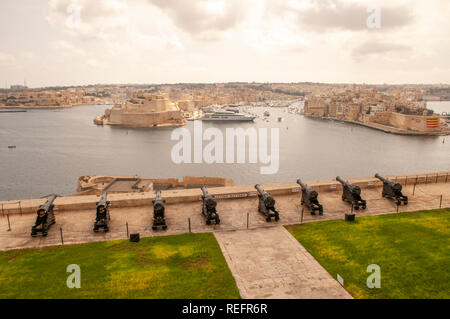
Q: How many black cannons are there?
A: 8